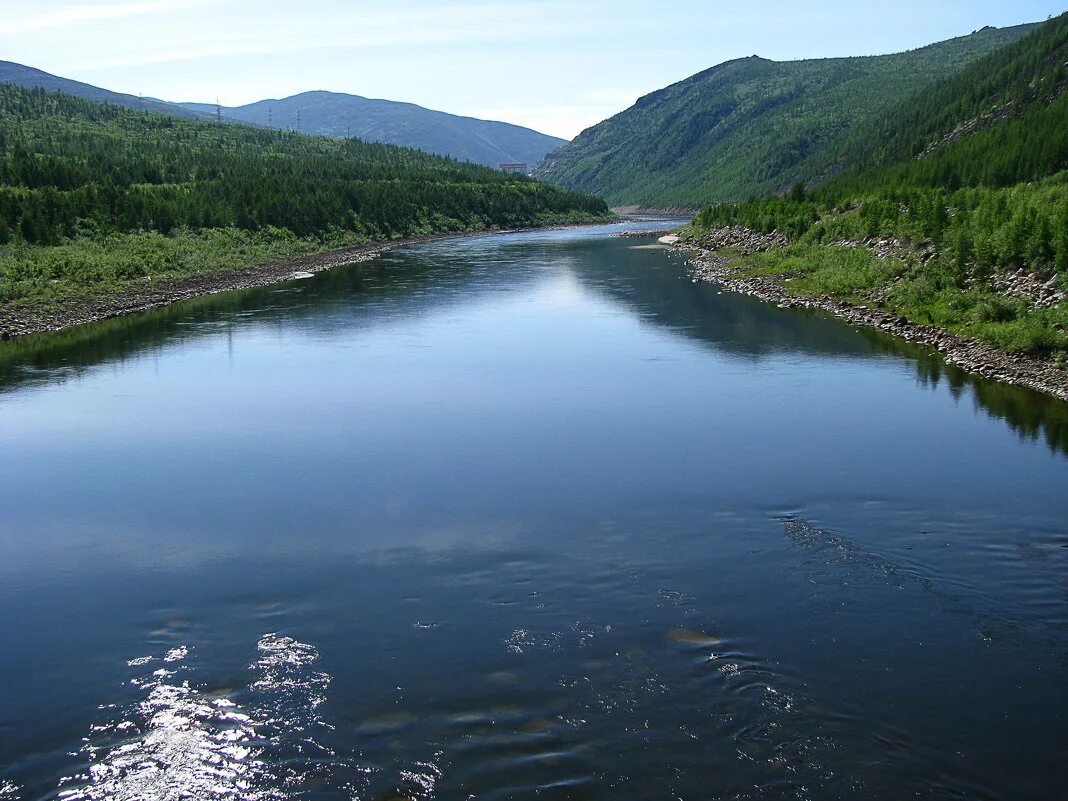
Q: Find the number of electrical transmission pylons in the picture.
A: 5